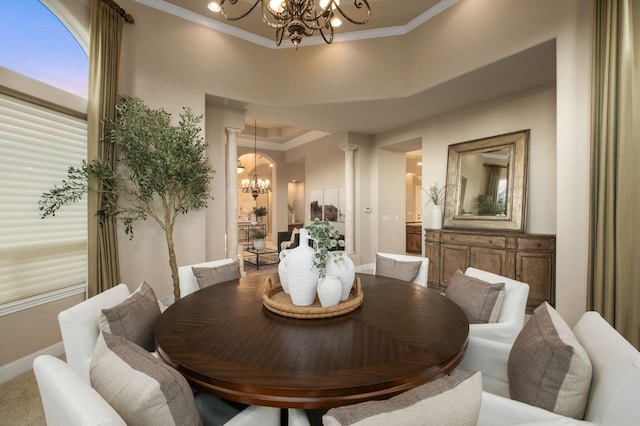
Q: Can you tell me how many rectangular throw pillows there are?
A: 7